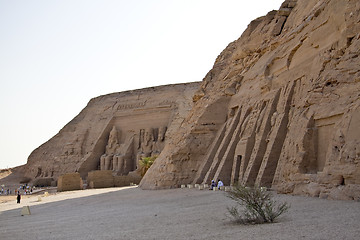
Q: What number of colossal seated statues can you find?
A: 4